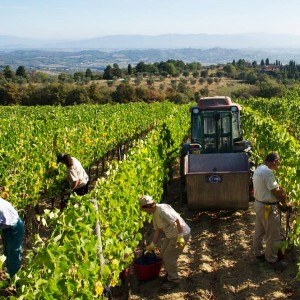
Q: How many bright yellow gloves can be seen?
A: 2